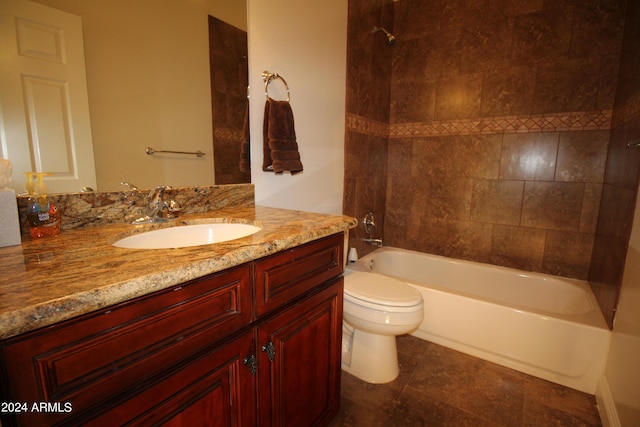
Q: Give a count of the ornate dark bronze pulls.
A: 2